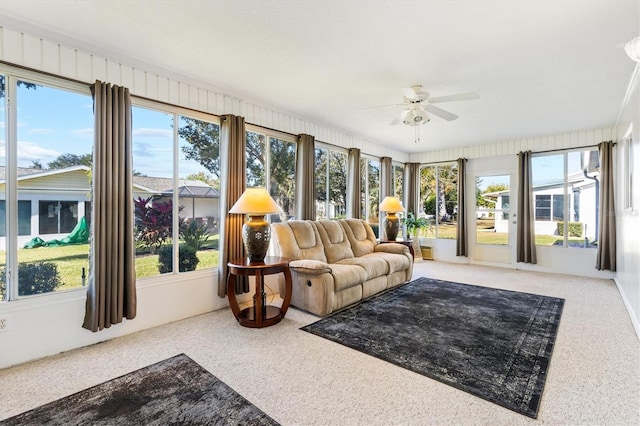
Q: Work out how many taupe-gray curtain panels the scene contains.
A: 9